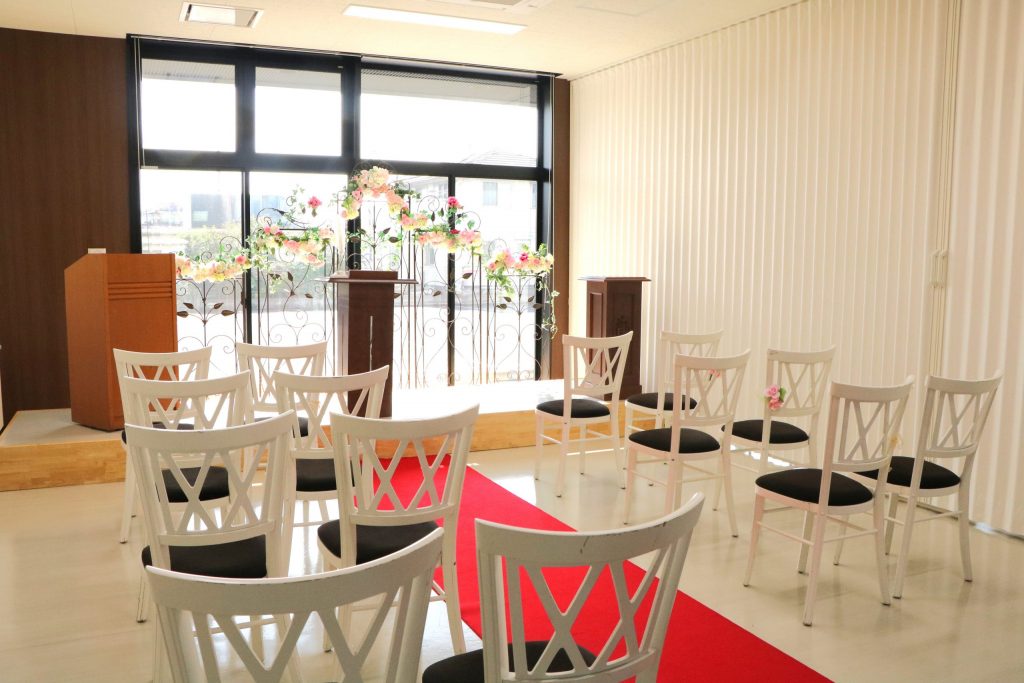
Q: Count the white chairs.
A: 14